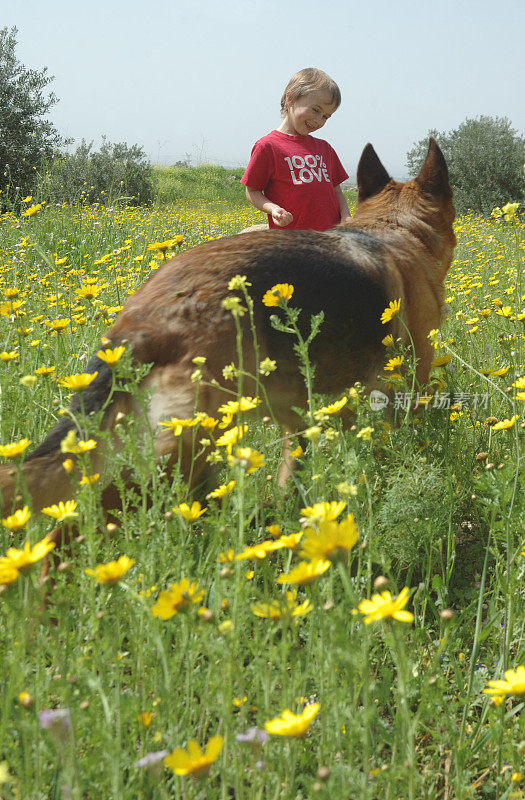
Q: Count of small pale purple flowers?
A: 3